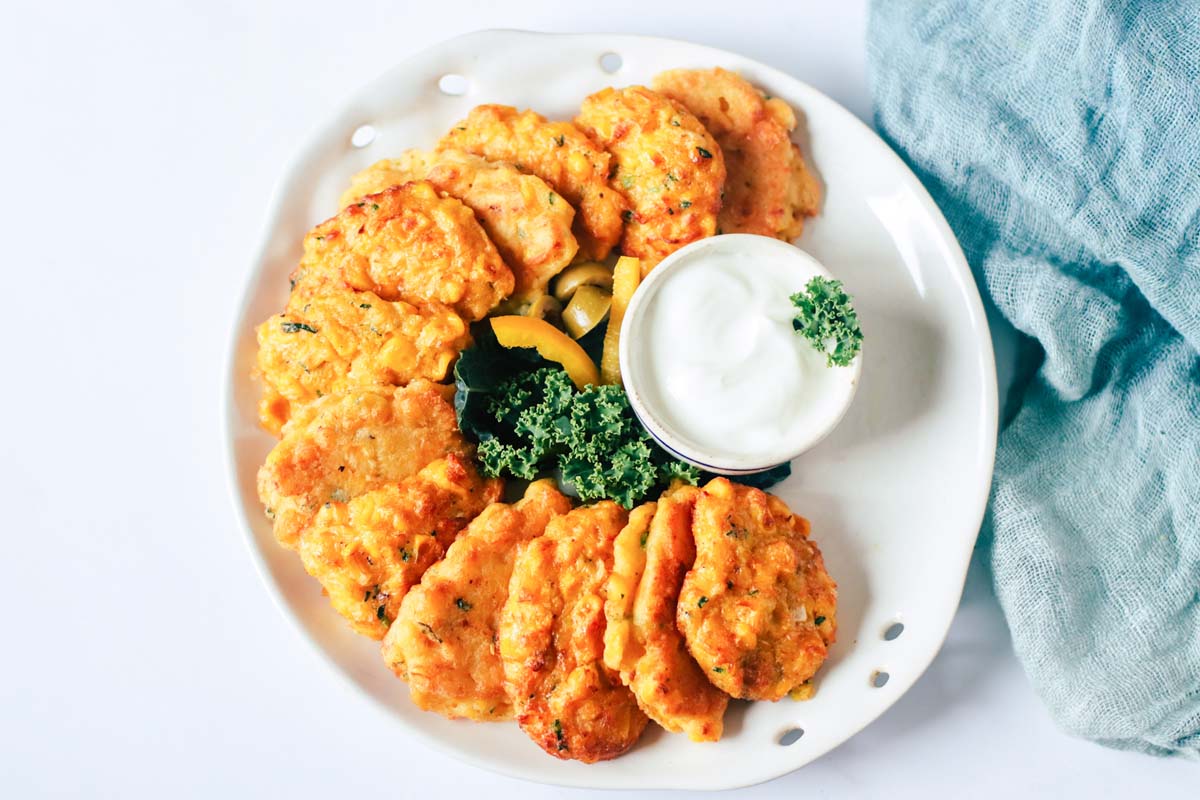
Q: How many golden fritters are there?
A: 12